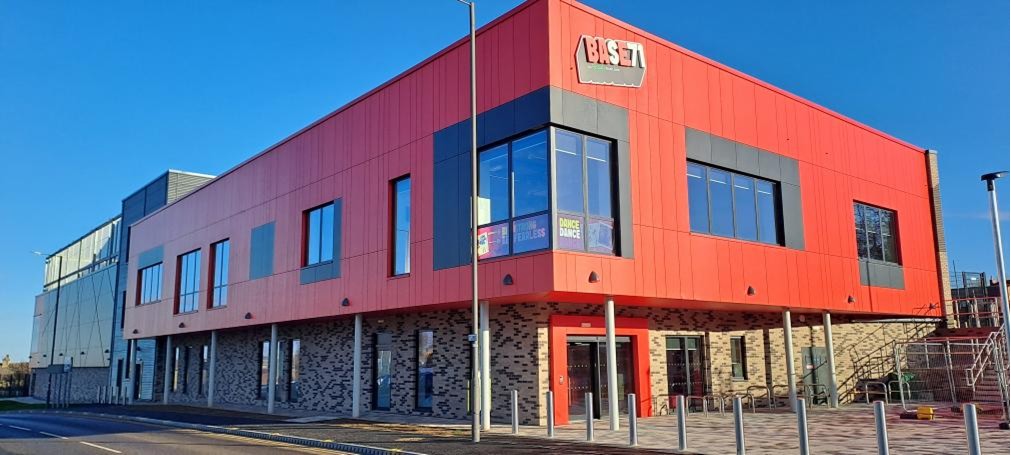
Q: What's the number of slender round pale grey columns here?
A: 9